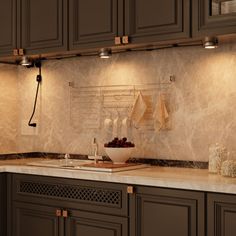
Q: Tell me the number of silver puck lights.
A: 3